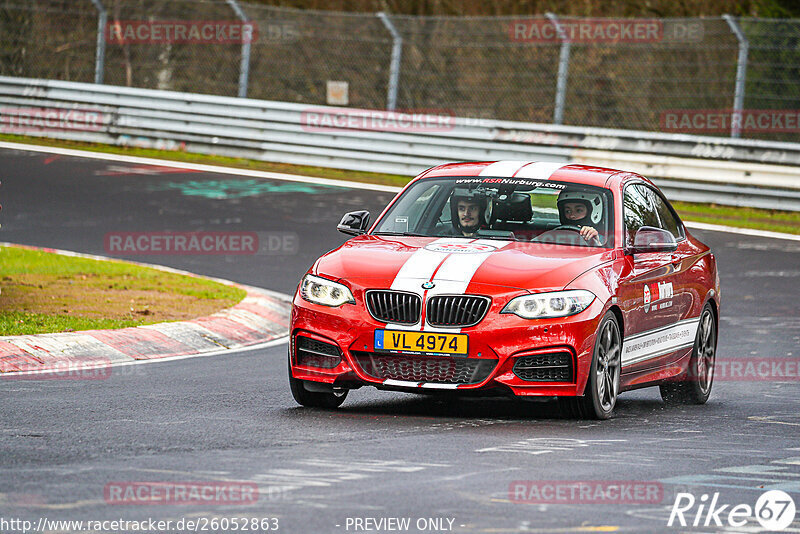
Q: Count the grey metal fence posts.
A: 5